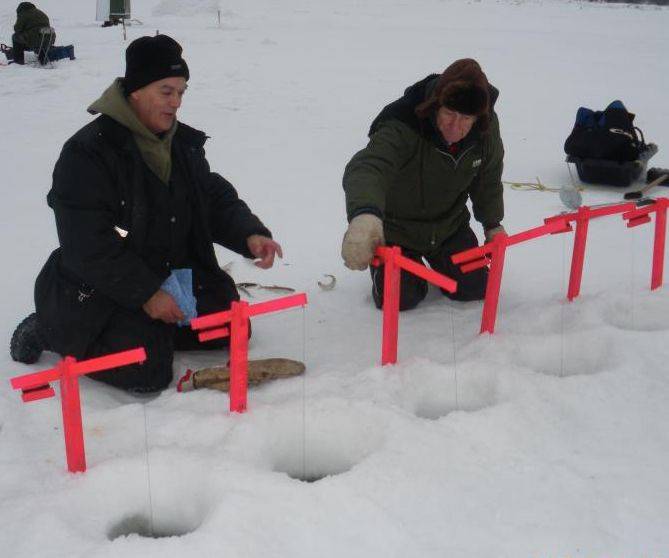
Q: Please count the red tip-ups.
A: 6